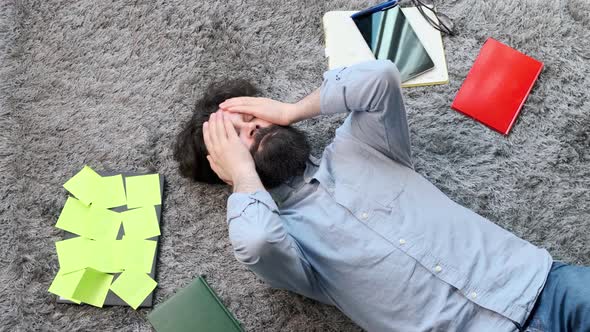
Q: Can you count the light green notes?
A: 12